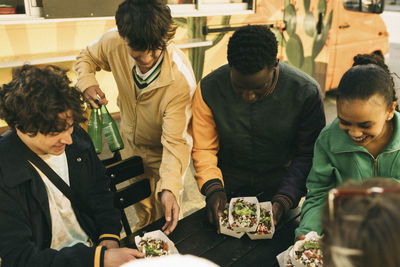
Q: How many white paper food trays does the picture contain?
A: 6